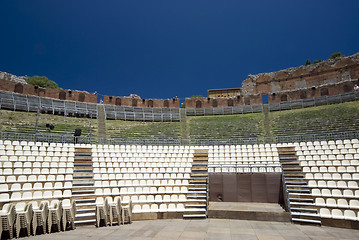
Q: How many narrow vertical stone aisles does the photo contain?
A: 3